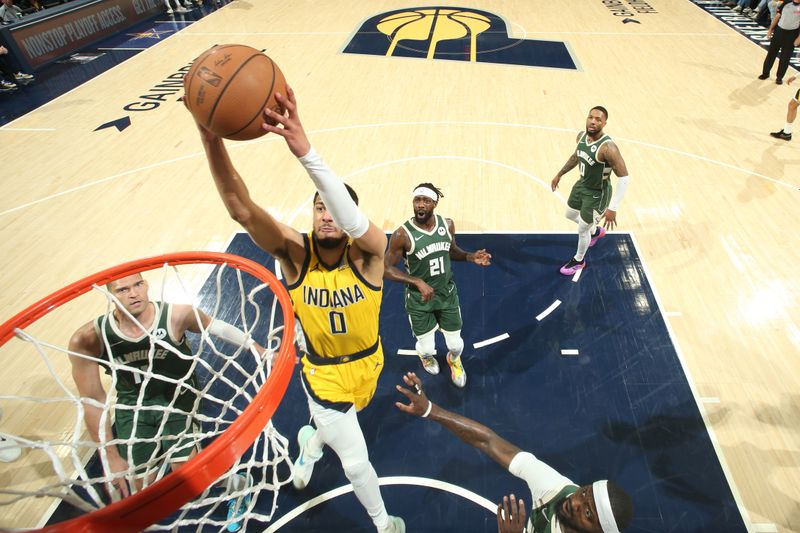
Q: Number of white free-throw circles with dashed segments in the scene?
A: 1